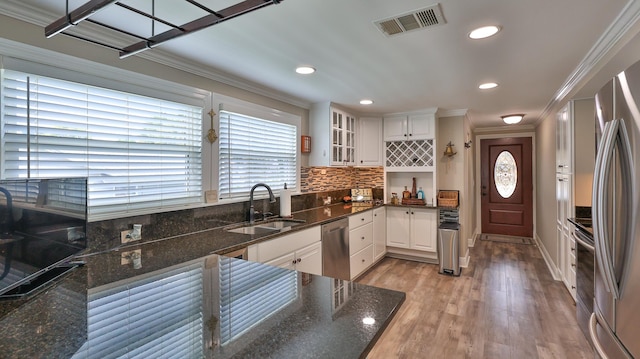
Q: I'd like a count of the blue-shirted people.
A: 0